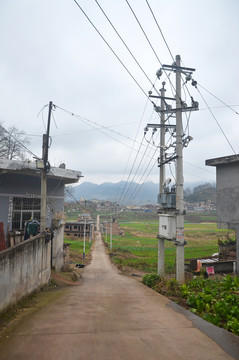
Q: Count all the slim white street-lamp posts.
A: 2